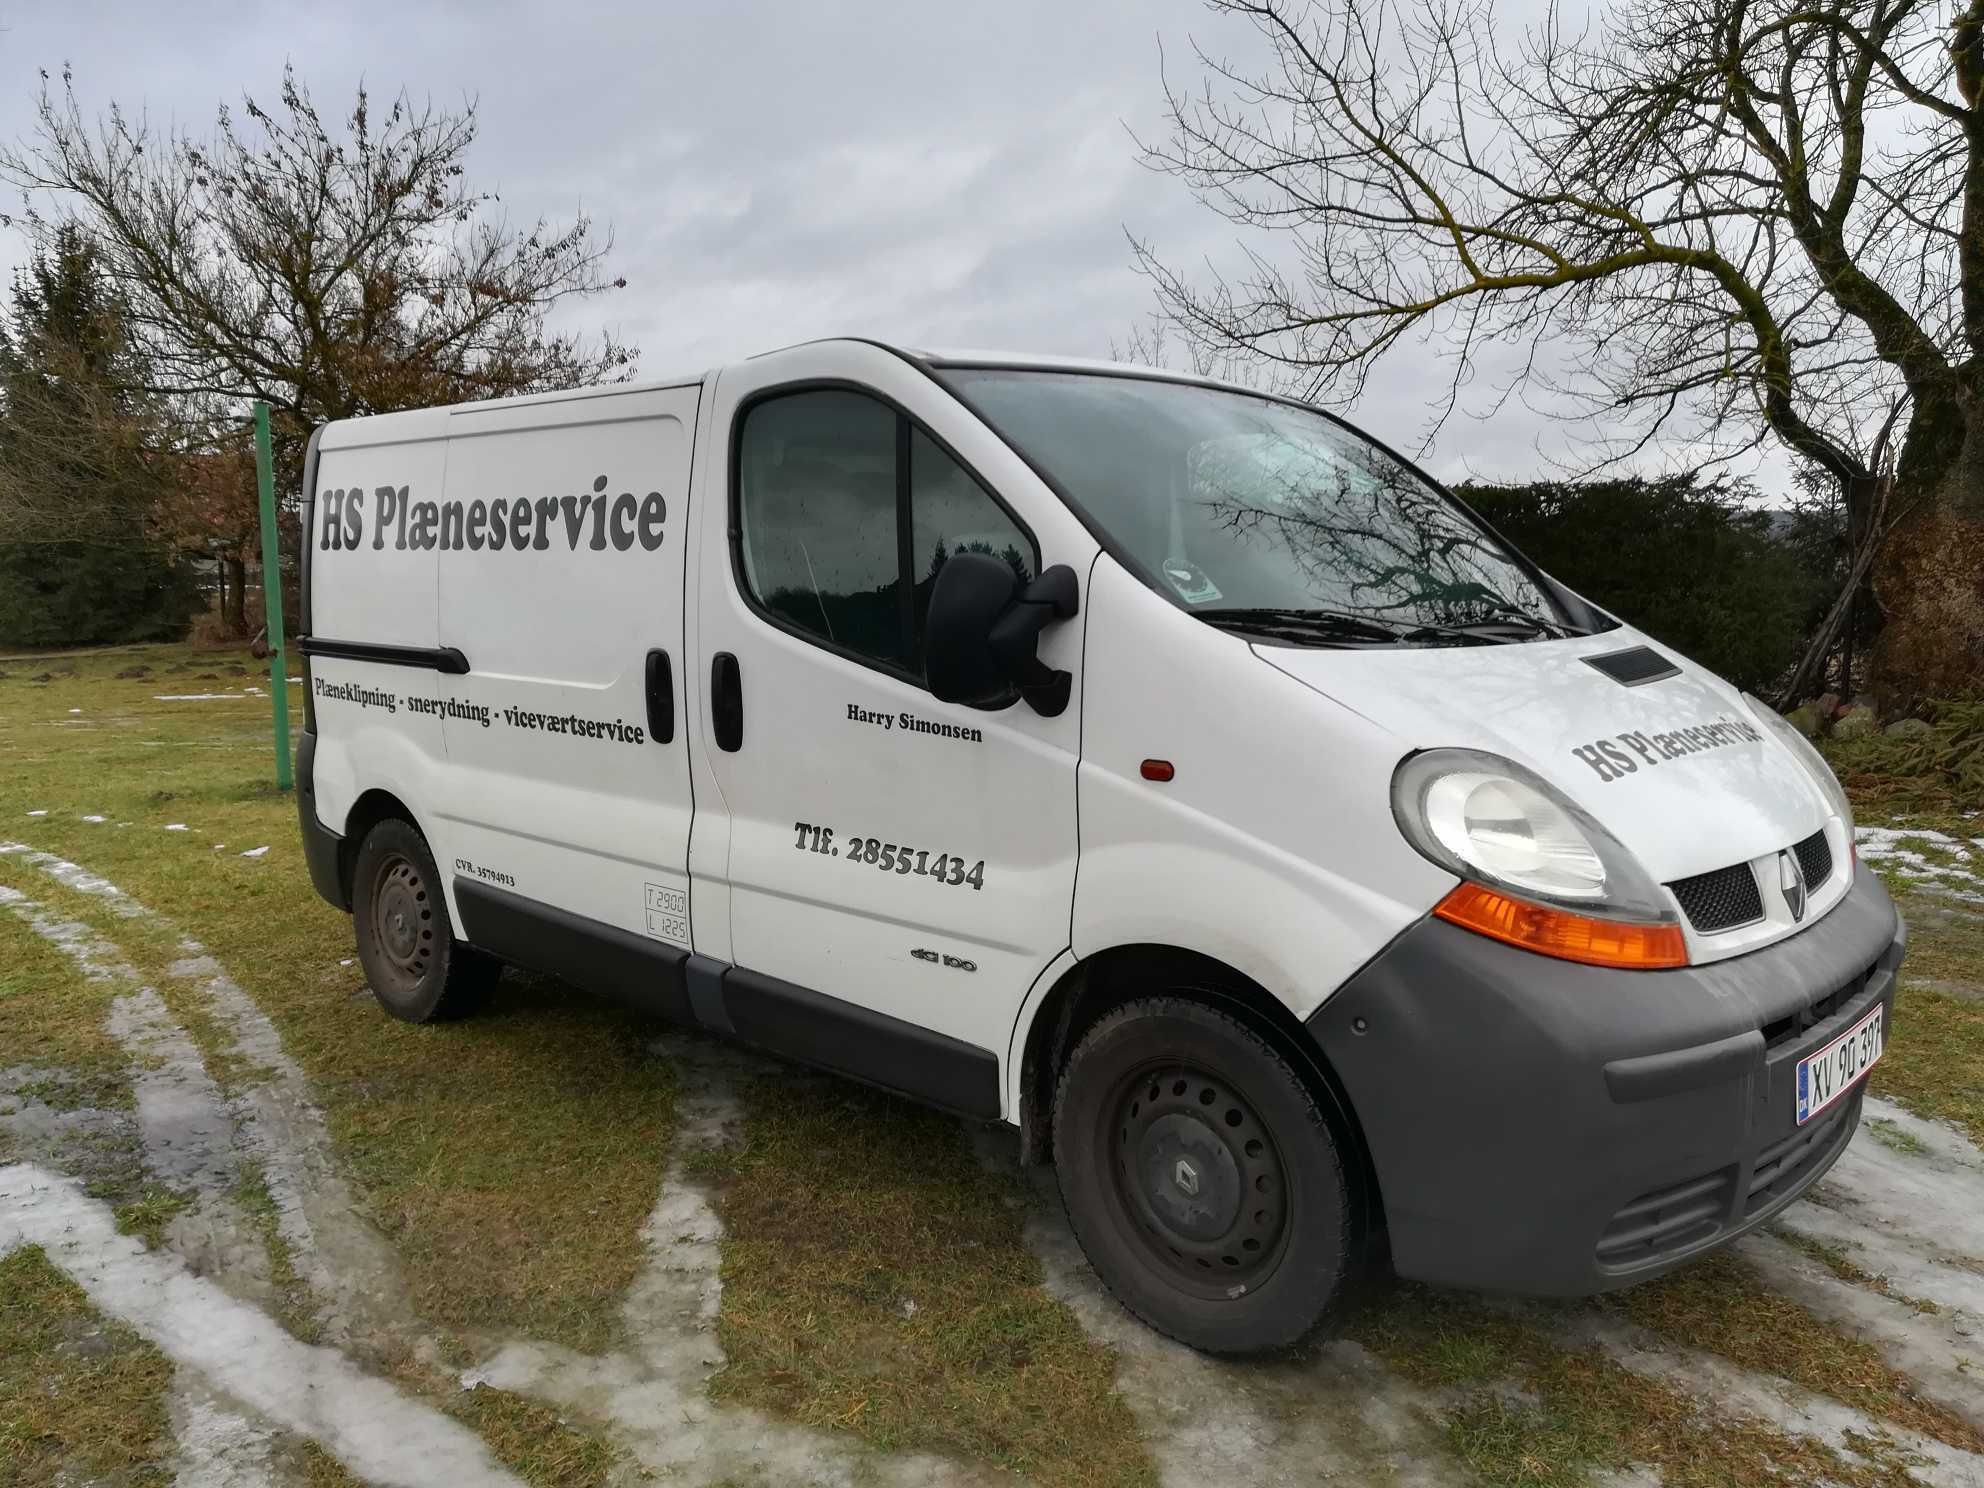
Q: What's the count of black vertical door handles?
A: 2